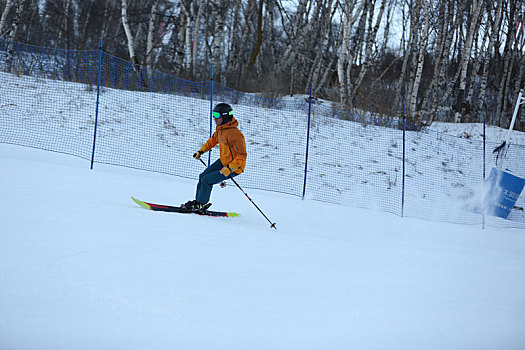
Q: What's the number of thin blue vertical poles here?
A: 5